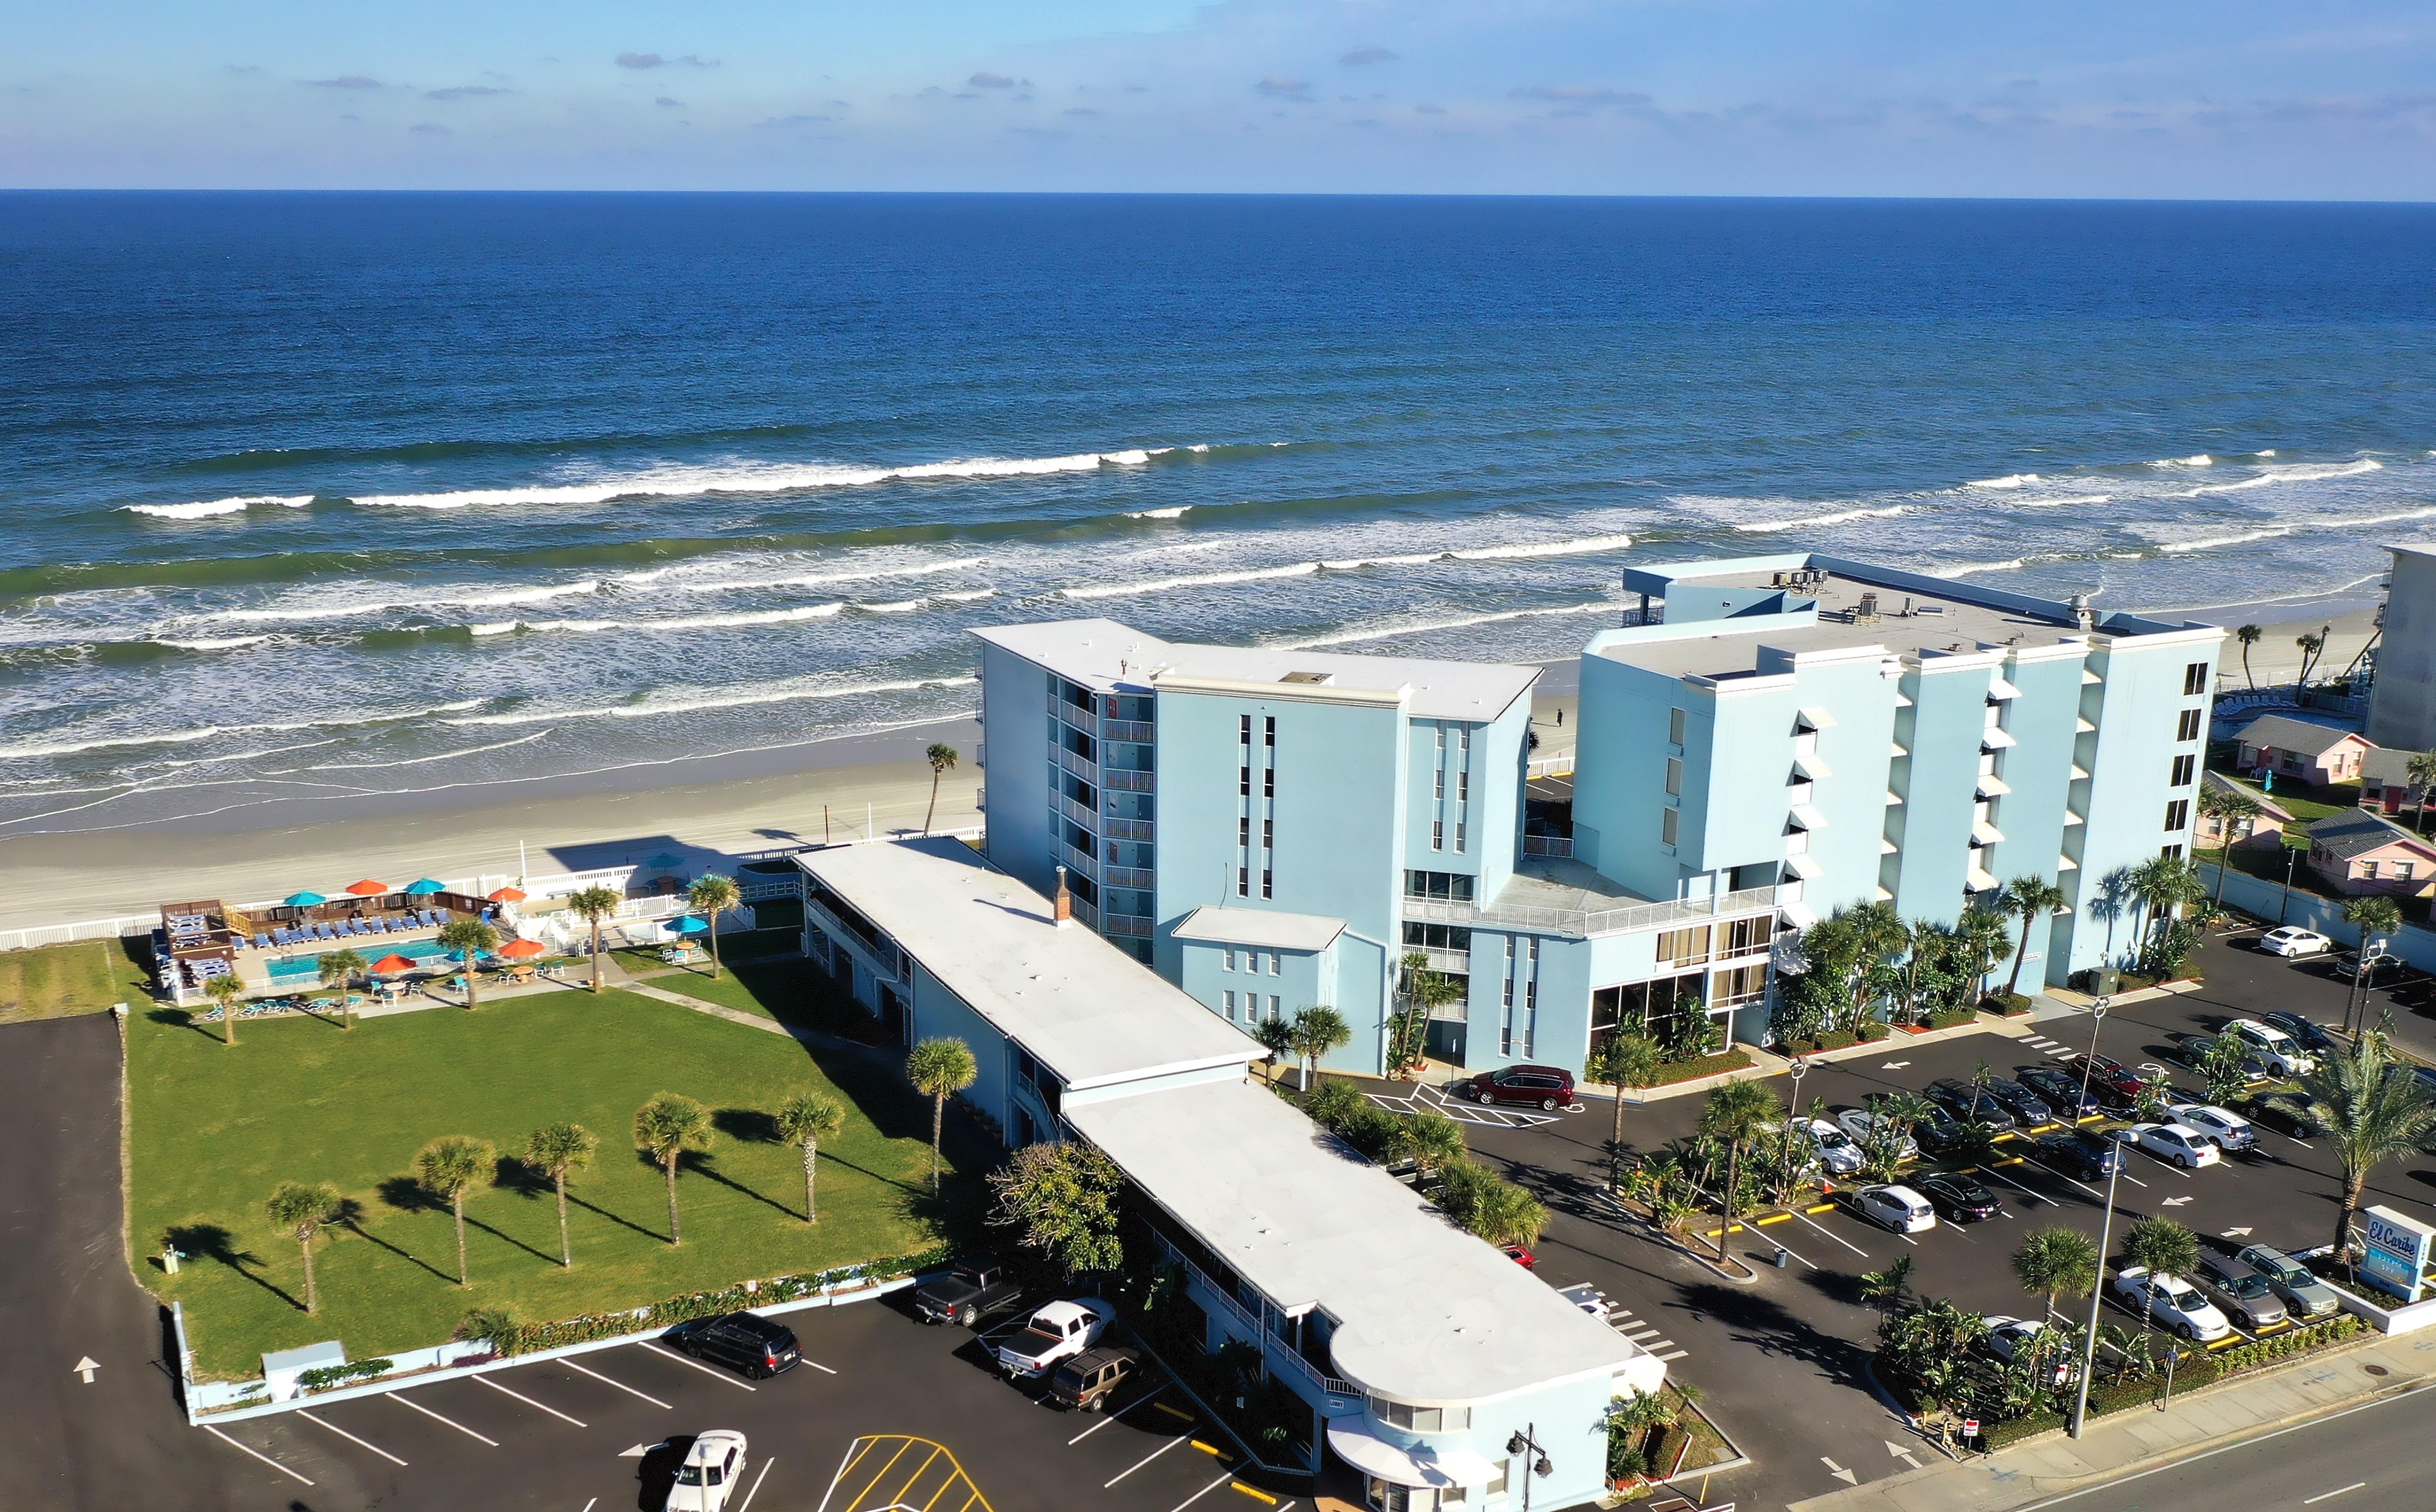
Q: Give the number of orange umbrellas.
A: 4